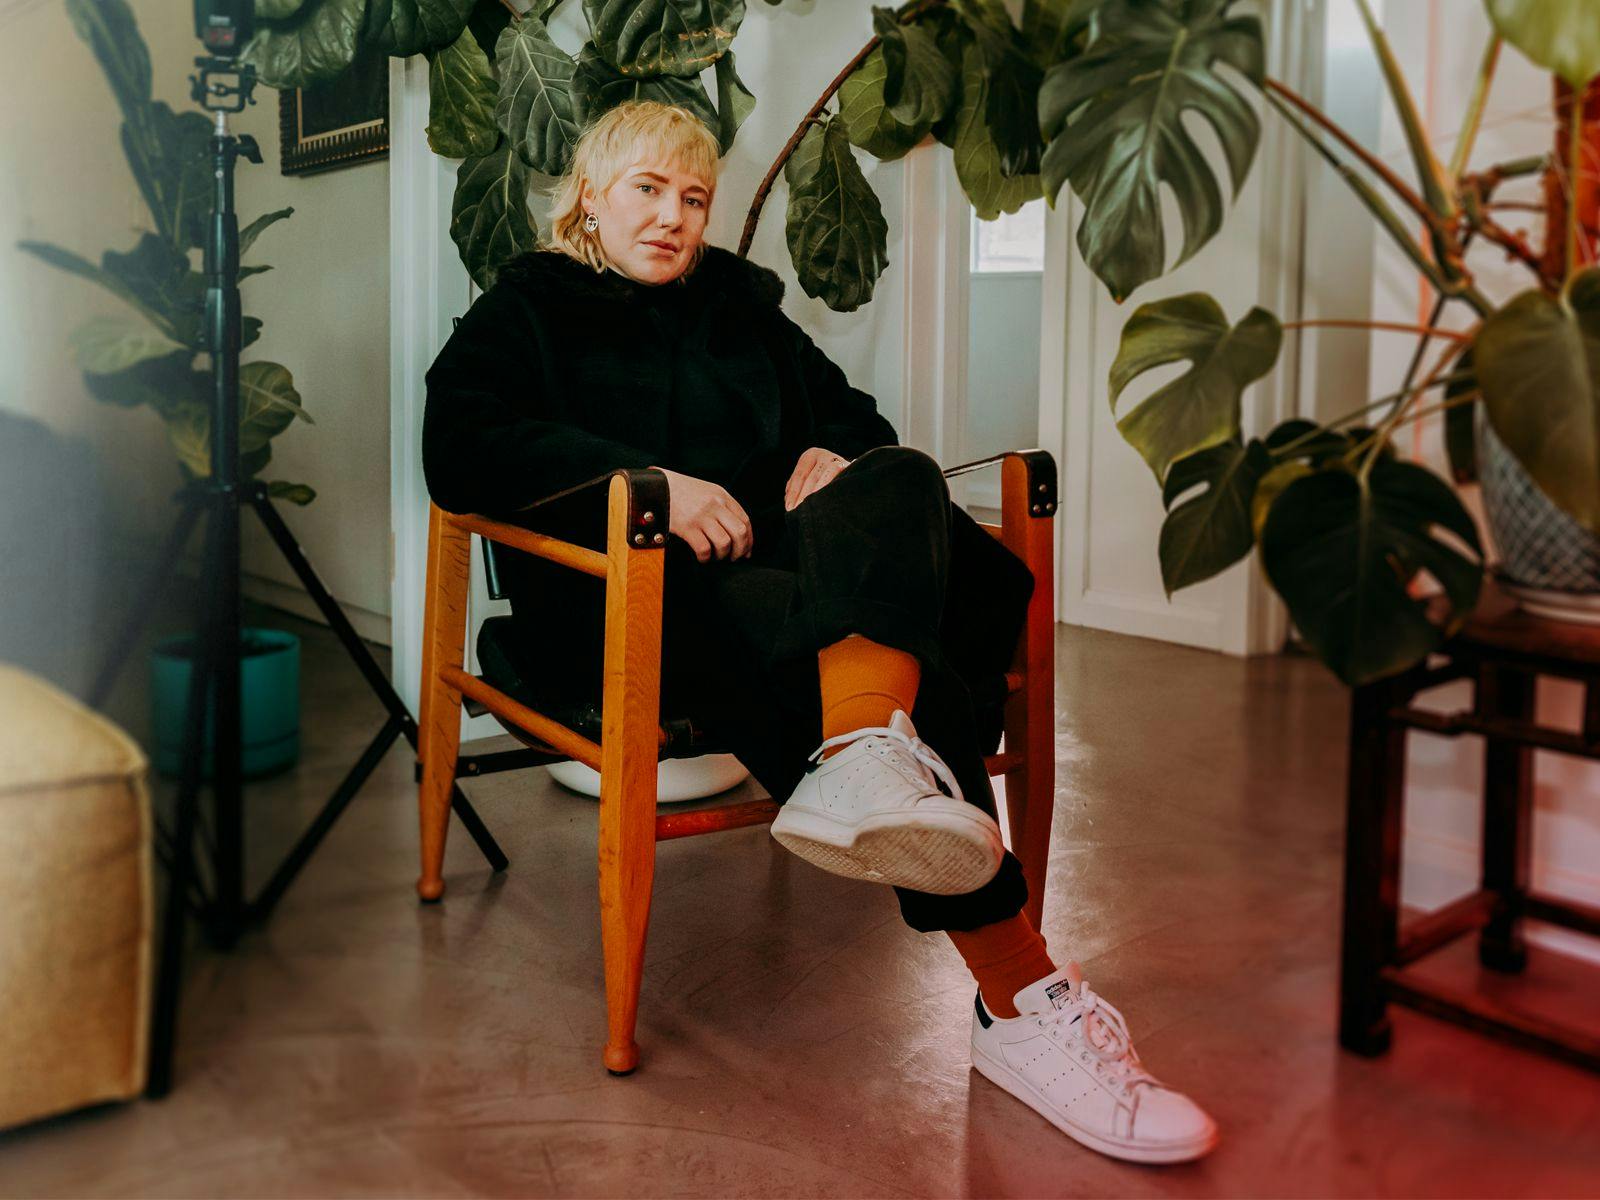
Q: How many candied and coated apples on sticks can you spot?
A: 0